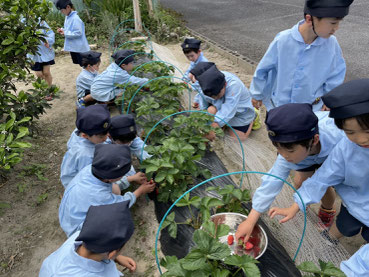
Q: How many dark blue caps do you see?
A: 13